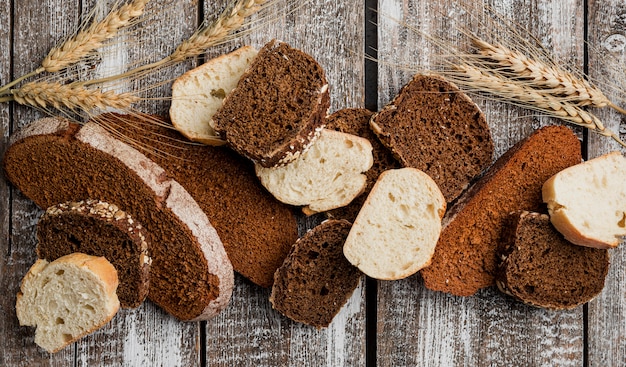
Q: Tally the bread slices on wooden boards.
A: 14